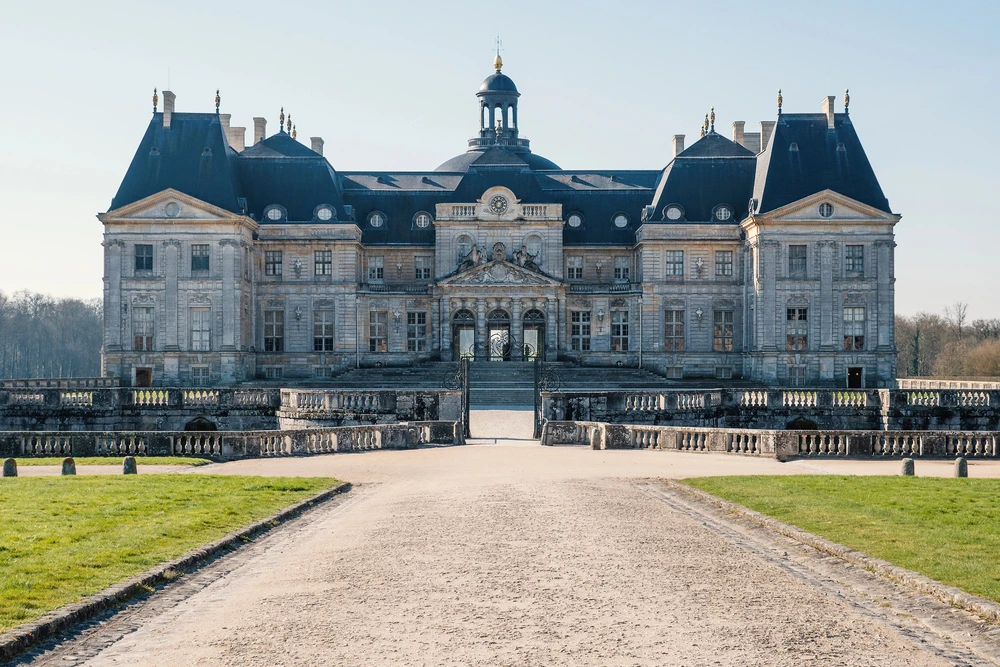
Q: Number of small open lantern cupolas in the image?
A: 1